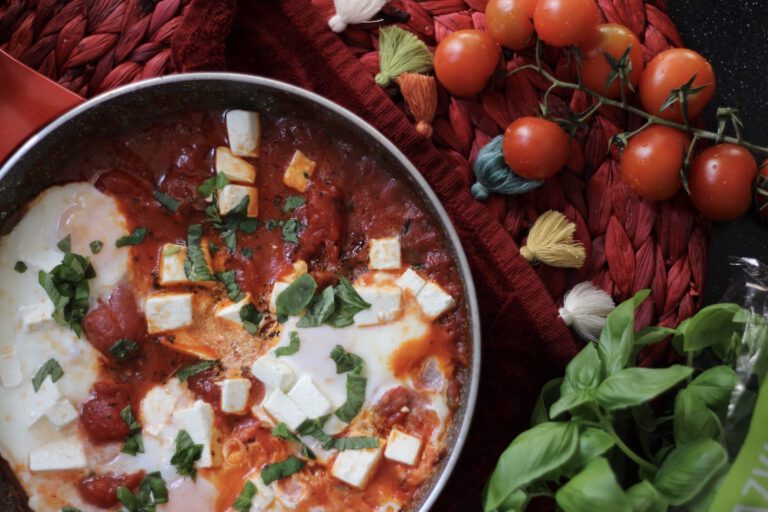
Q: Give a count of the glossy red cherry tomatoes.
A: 9